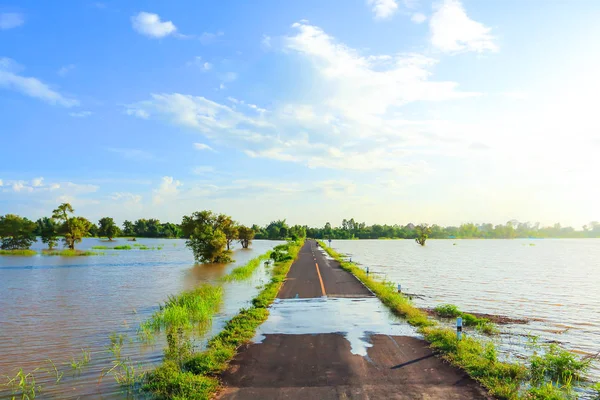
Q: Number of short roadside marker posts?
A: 4